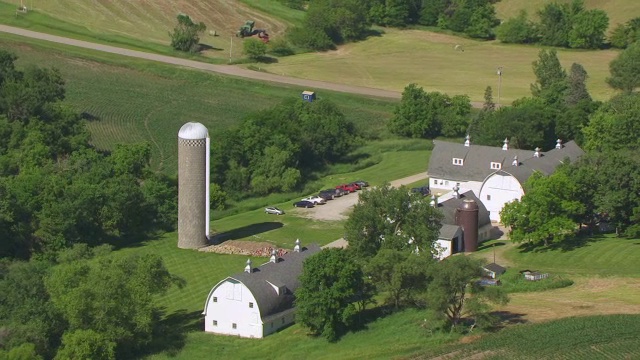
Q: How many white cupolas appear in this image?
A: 10